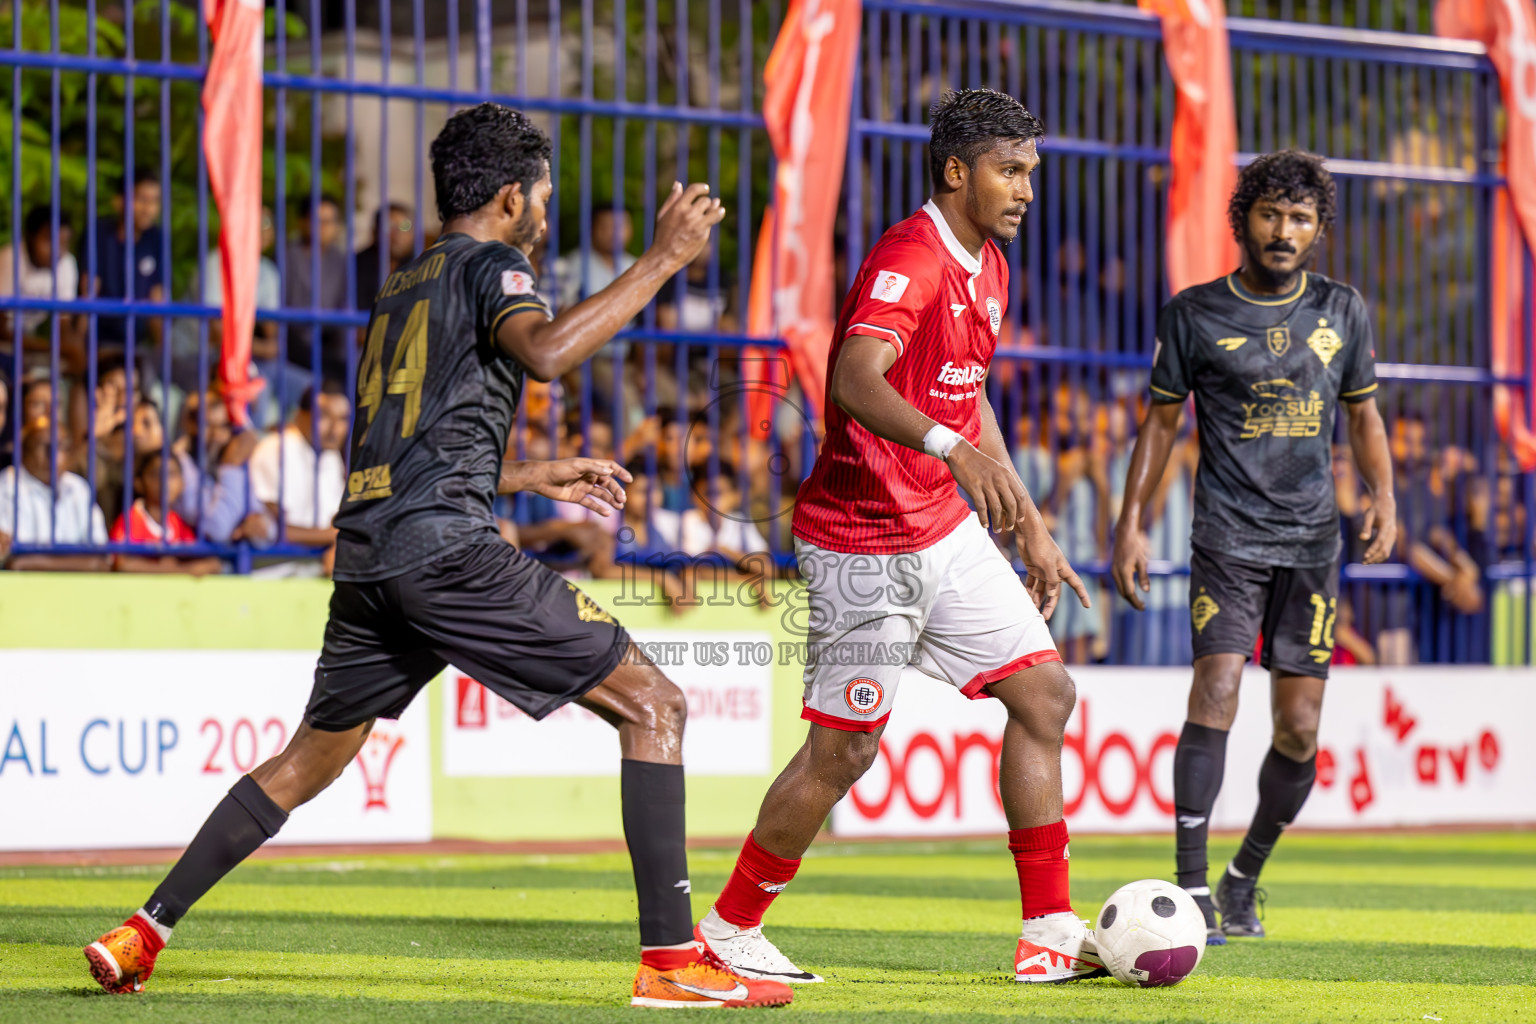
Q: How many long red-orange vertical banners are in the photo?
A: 4